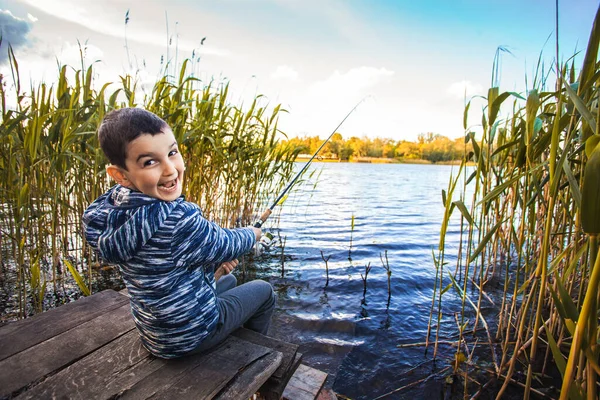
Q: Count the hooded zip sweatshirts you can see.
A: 1